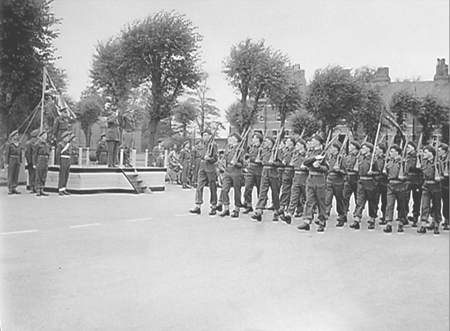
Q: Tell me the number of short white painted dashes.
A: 4